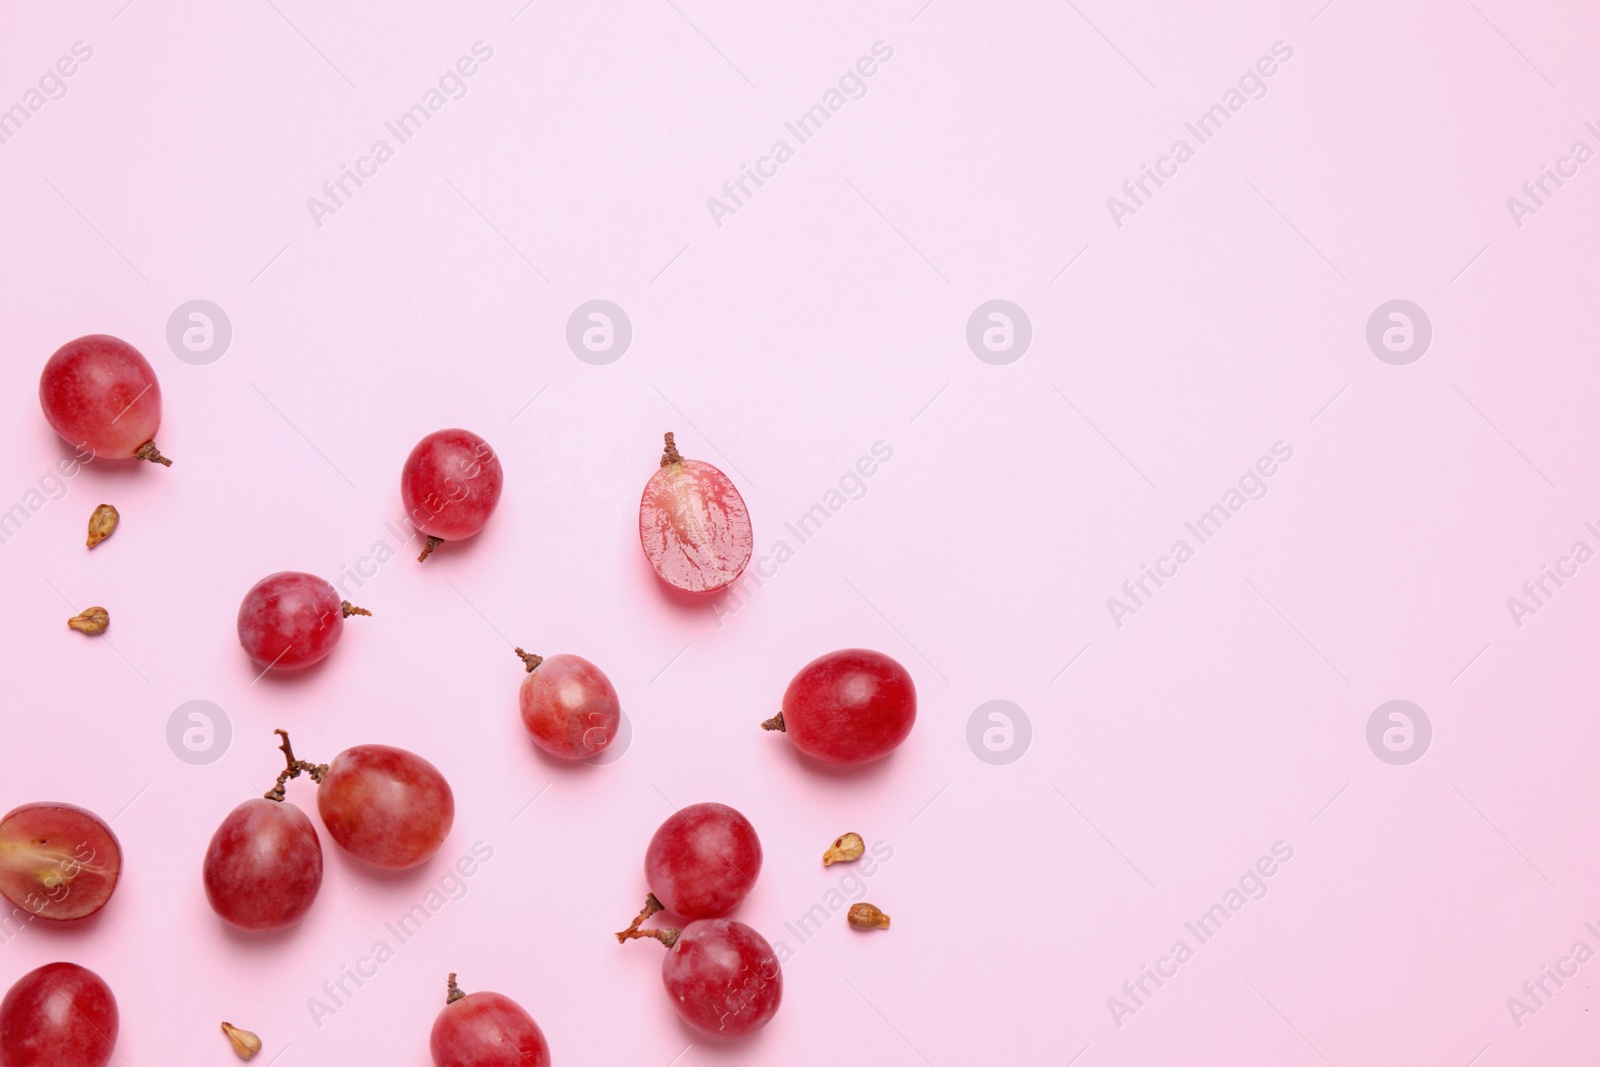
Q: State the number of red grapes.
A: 13